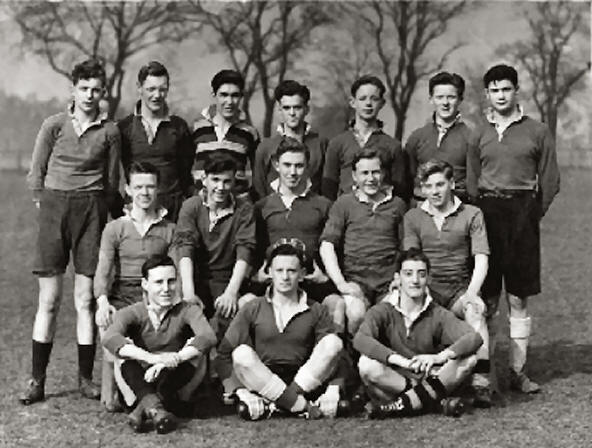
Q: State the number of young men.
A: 15